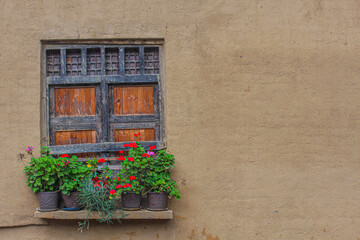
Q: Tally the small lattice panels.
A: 6